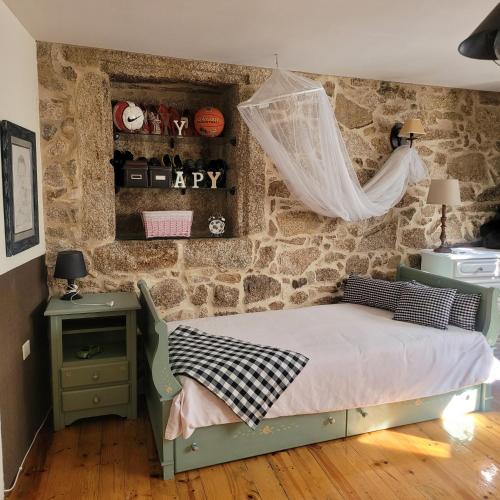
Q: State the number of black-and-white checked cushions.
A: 3